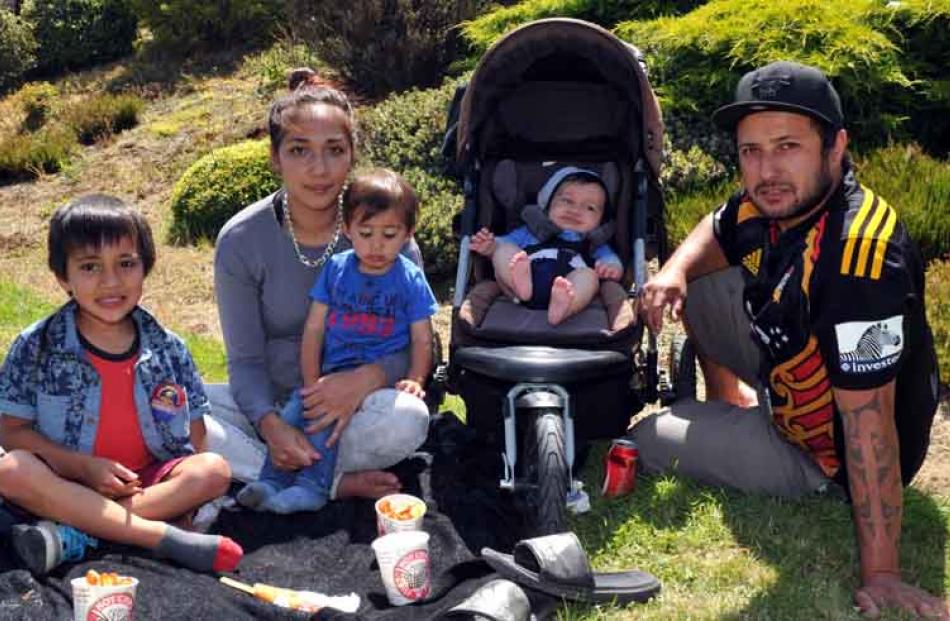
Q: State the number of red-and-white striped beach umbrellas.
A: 0